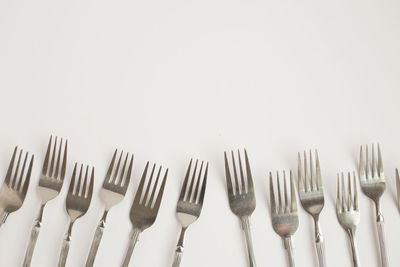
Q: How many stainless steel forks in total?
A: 12